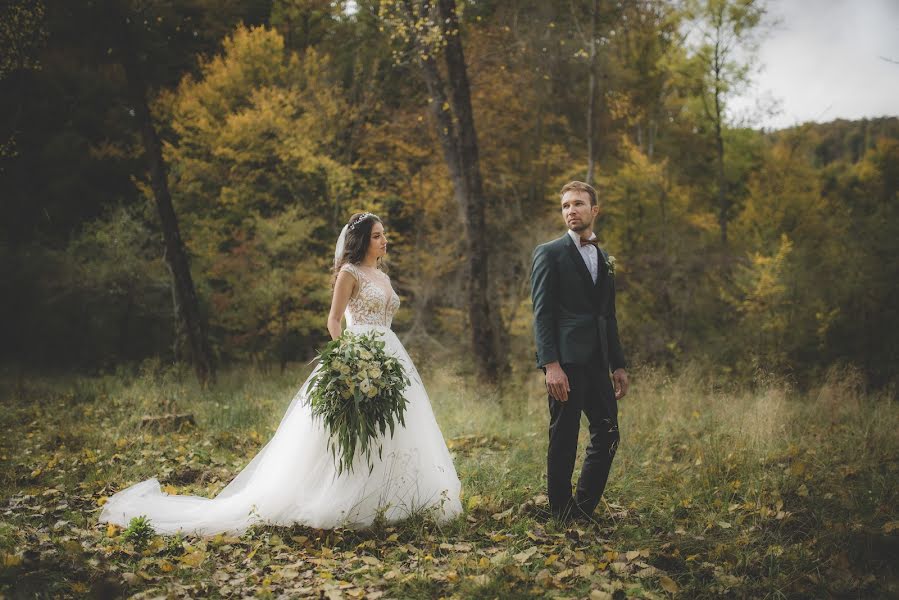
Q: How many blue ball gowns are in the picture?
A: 0